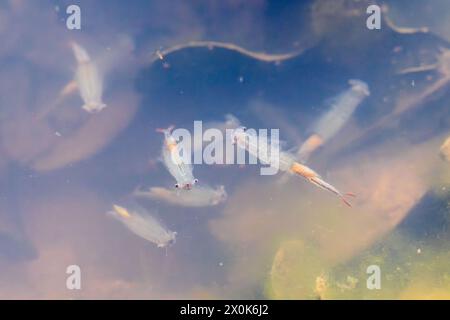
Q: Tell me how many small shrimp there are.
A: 6